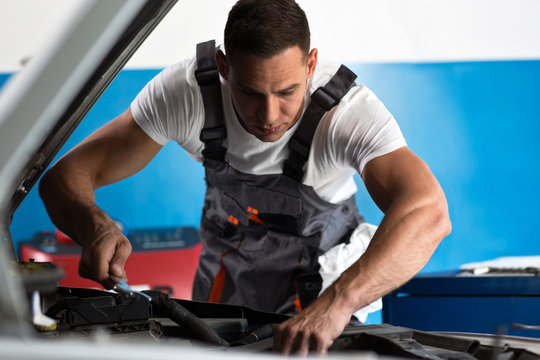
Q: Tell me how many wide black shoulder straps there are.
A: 2